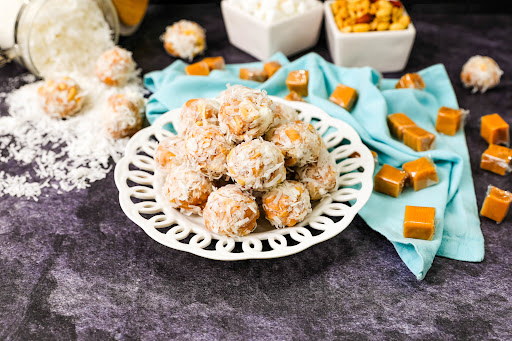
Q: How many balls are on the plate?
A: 11